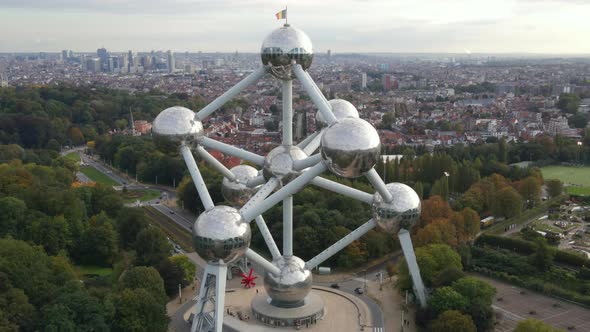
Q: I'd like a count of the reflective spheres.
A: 9